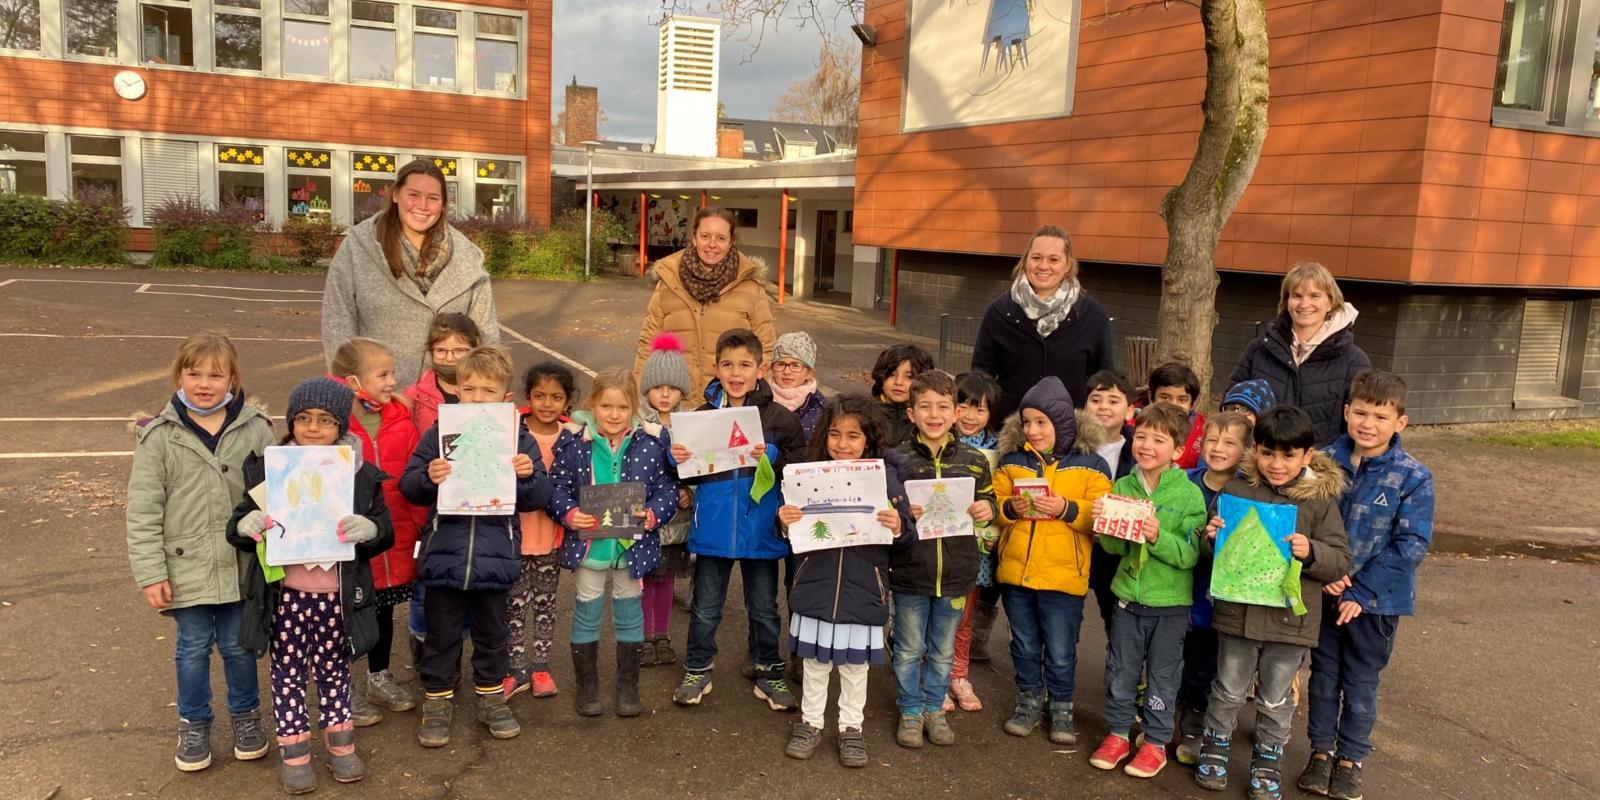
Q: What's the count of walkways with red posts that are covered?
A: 1